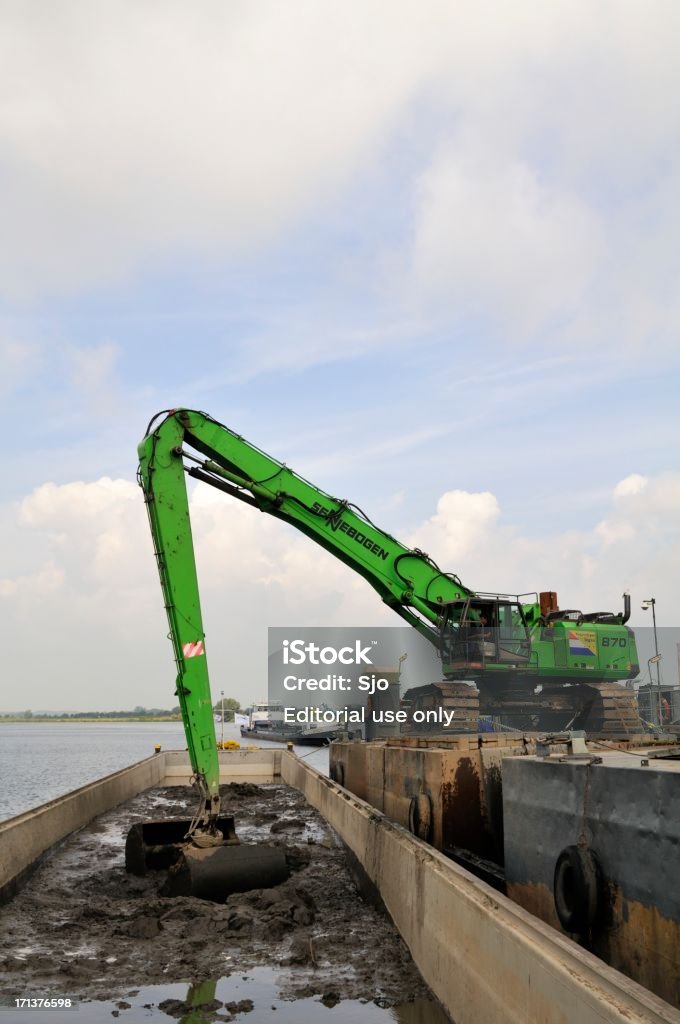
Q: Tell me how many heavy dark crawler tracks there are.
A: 2